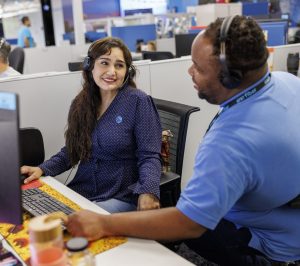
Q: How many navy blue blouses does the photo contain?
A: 1